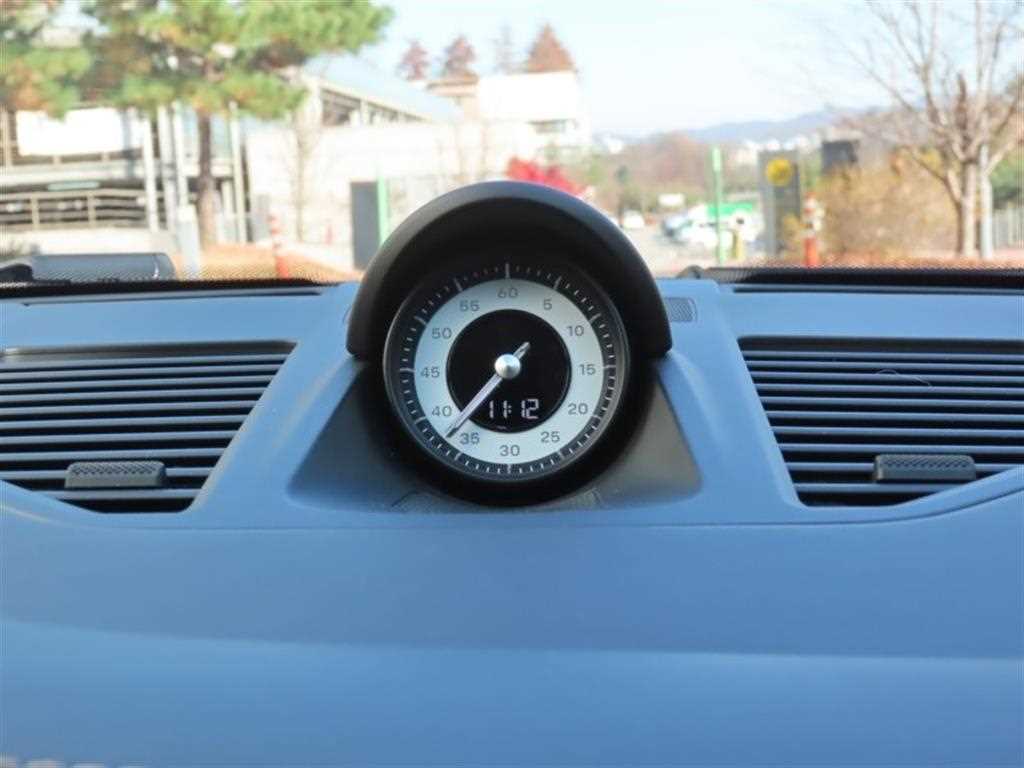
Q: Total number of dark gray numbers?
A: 12